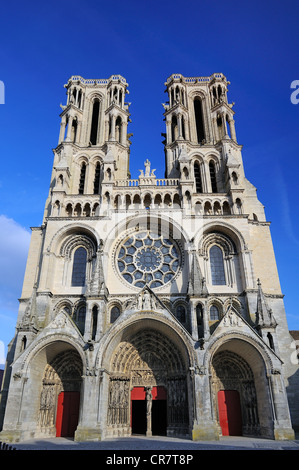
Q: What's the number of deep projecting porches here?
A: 3